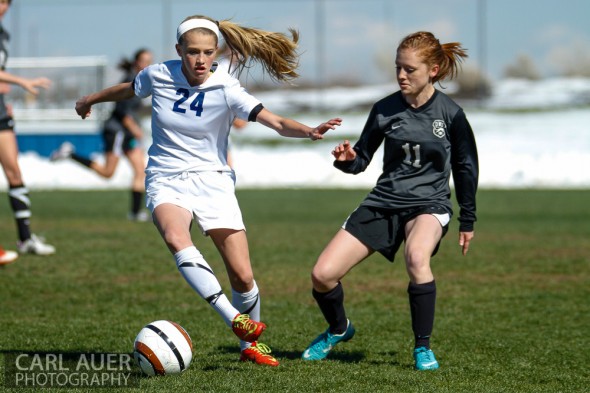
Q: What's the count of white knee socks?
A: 2